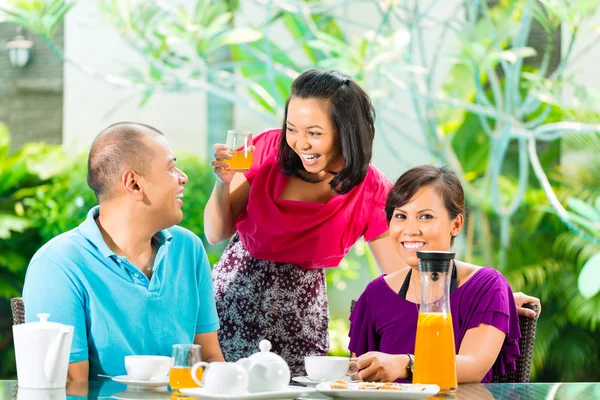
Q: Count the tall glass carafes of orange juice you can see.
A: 1